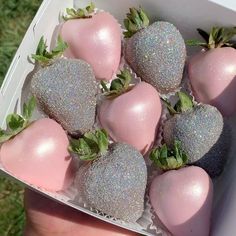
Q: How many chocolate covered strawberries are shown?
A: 9